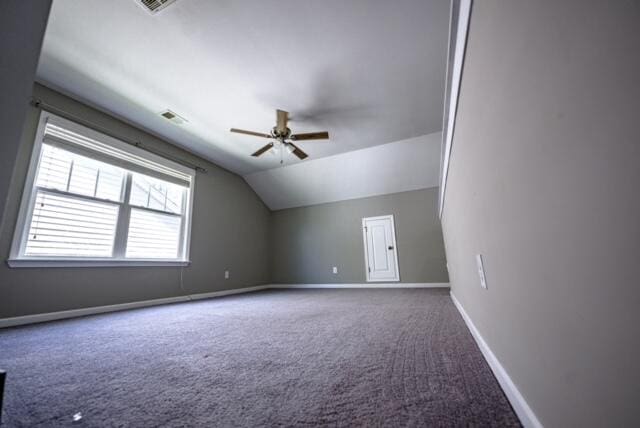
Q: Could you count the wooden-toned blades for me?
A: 5